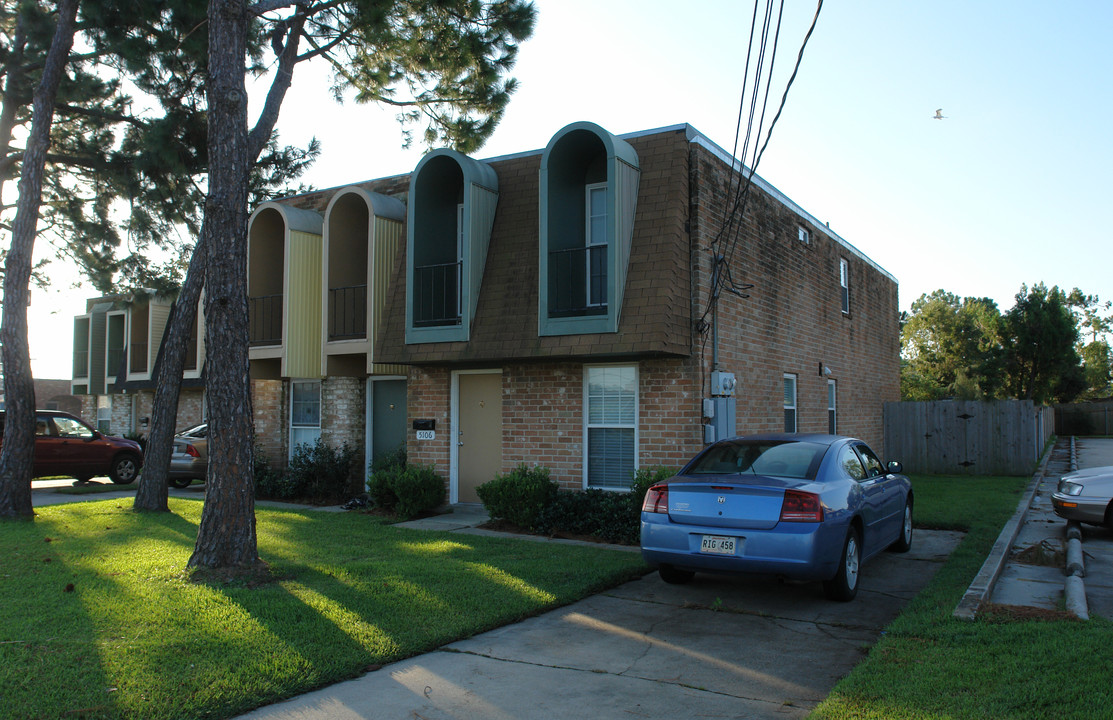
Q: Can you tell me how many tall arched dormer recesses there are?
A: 4